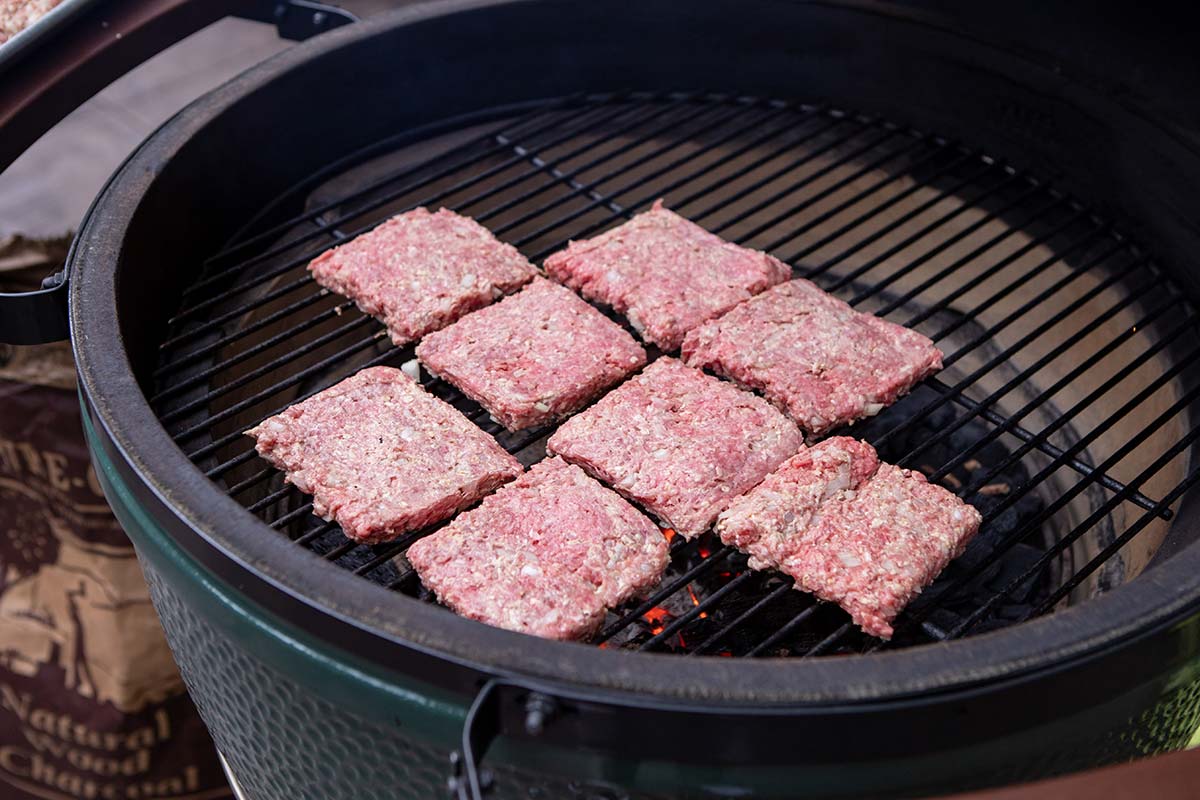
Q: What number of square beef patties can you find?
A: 8